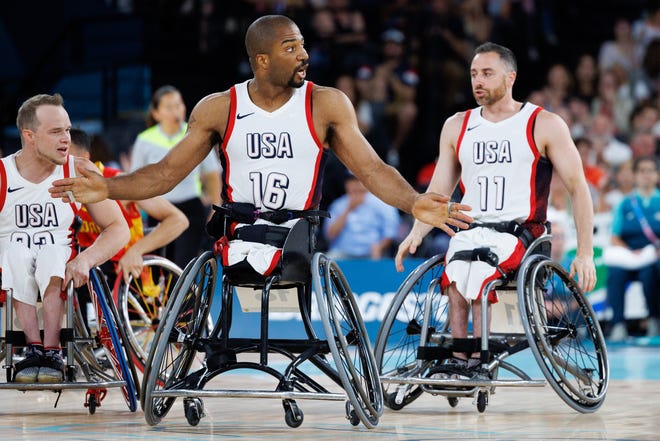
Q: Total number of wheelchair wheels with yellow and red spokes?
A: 1